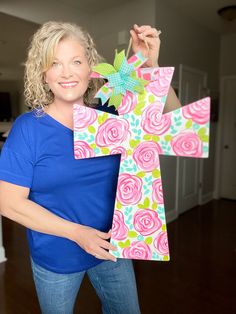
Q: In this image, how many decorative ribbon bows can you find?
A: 1